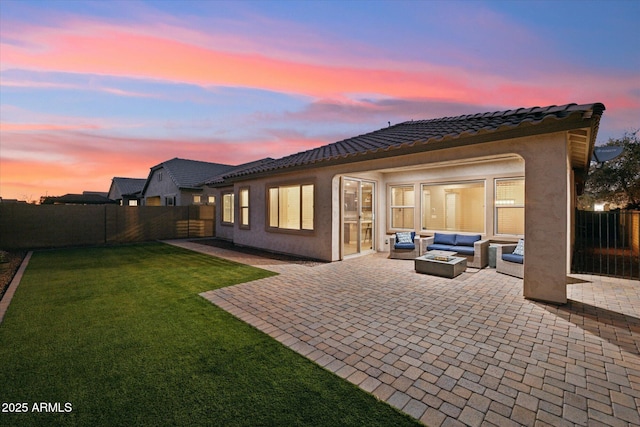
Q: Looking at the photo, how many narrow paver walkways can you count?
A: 1